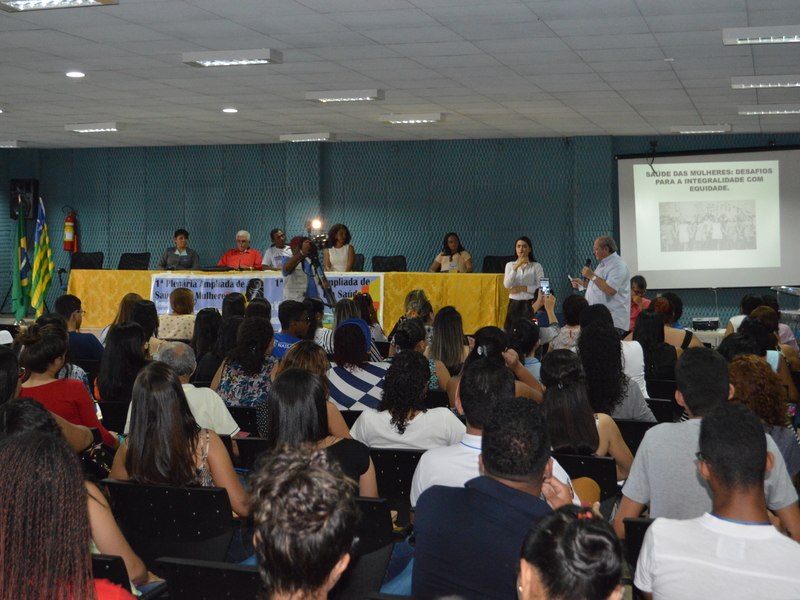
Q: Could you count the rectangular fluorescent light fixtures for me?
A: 11